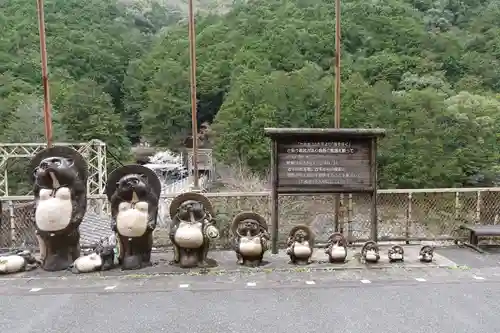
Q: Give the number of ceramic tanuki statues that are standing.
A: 9